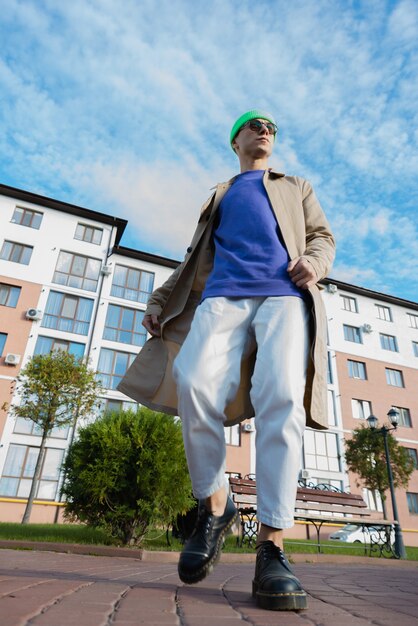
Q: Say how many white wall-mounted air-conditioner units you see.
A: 7